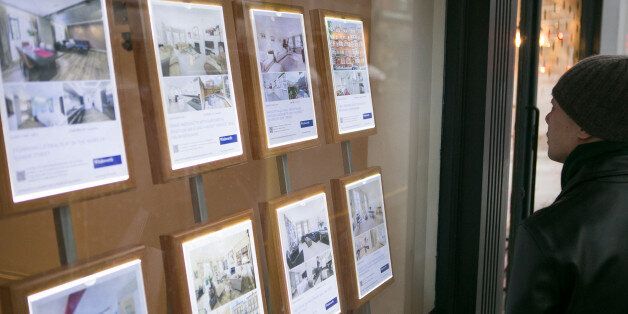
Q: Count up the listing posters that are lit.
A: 8